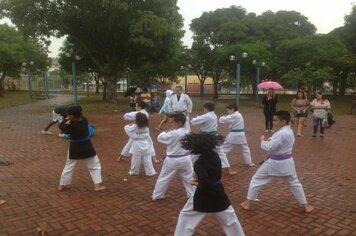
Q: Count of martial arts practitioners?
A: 9